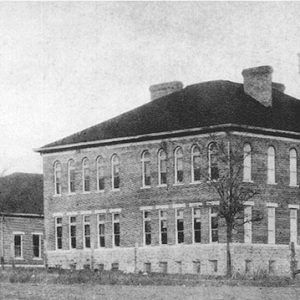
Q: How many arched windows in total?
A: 13